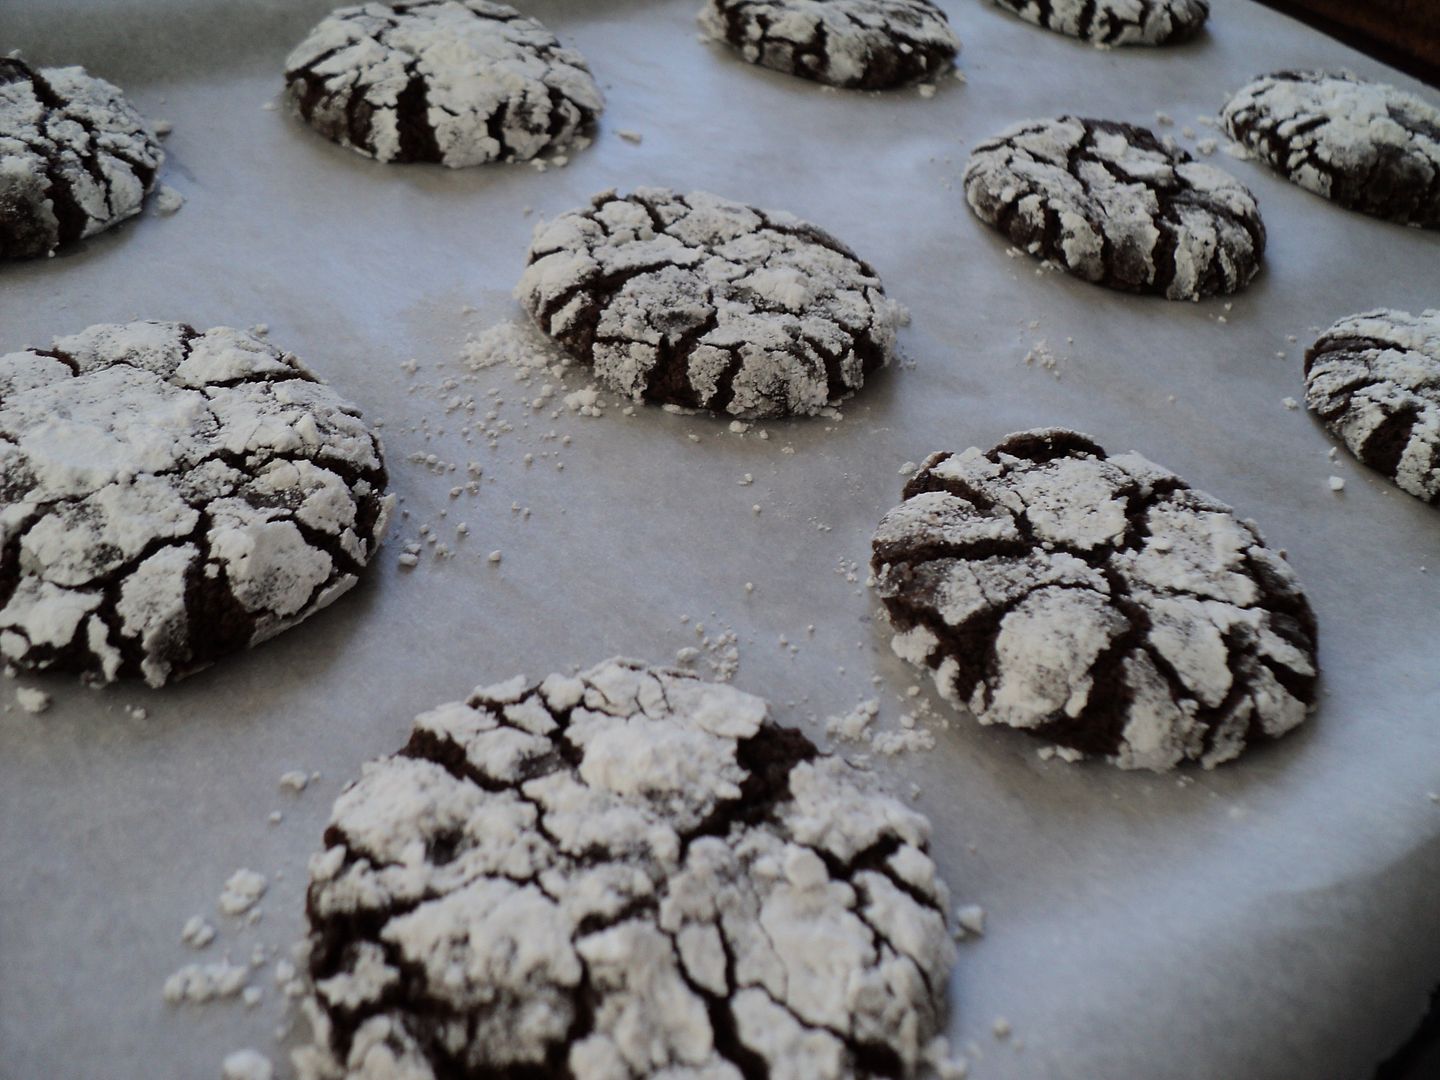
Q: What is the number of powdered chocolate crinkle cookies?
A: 11